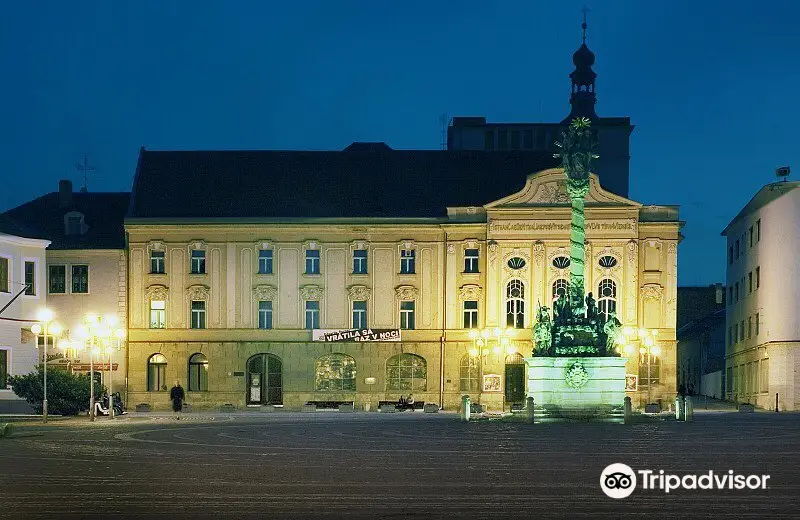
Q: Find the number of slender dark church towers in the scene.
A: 1